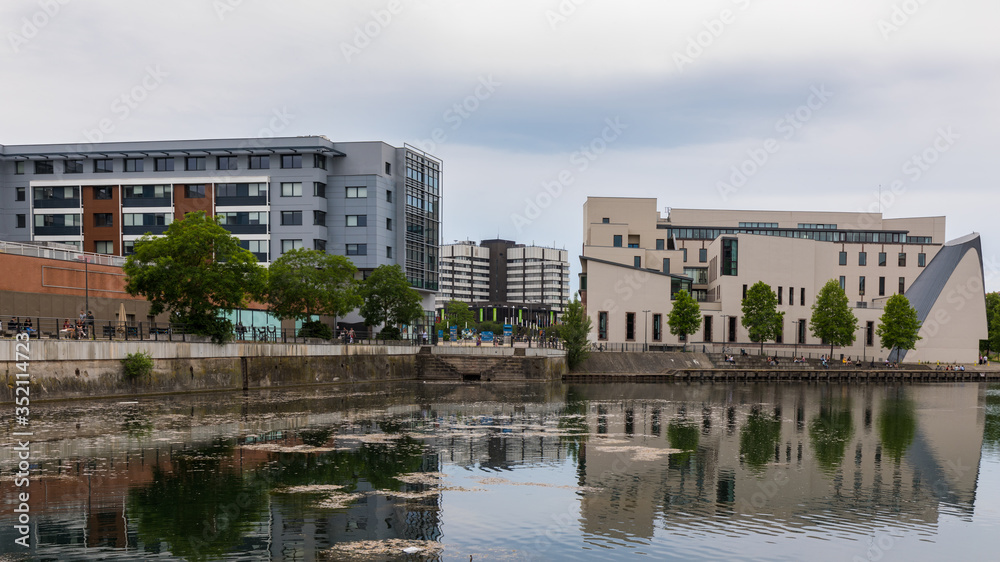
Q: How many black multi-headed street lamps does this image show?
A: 4